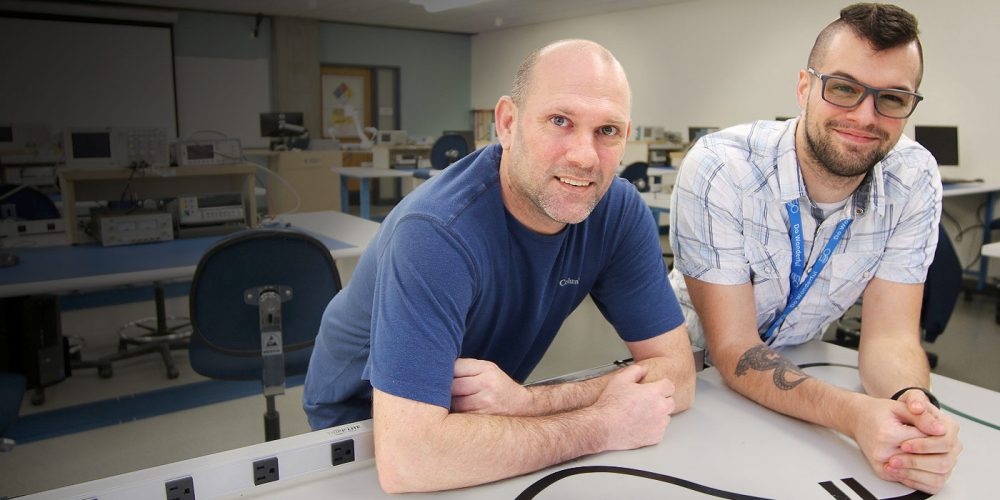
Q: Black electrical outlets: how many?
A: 3